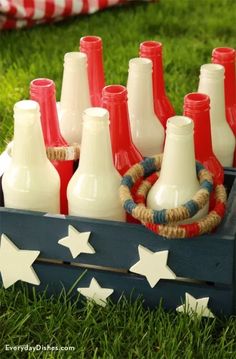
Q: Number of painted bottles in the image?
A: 12